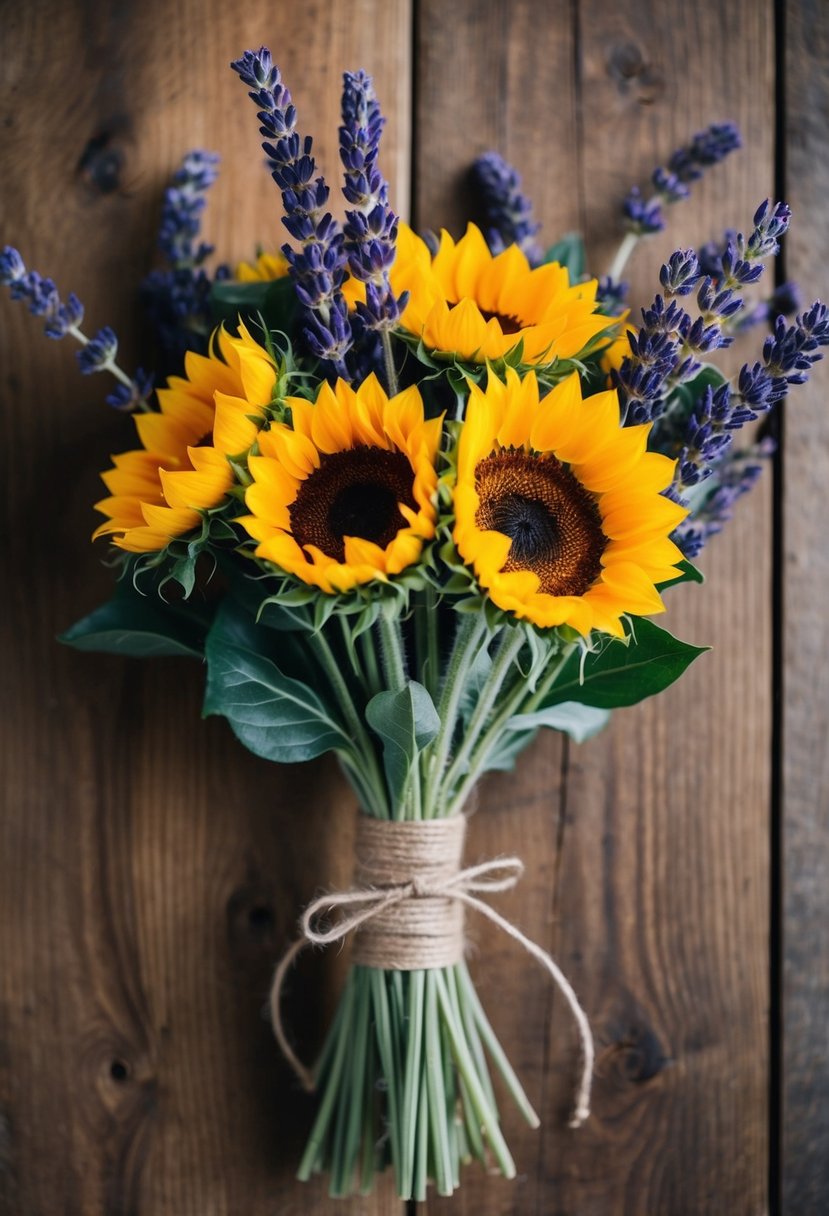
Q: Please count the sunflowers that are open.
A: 4